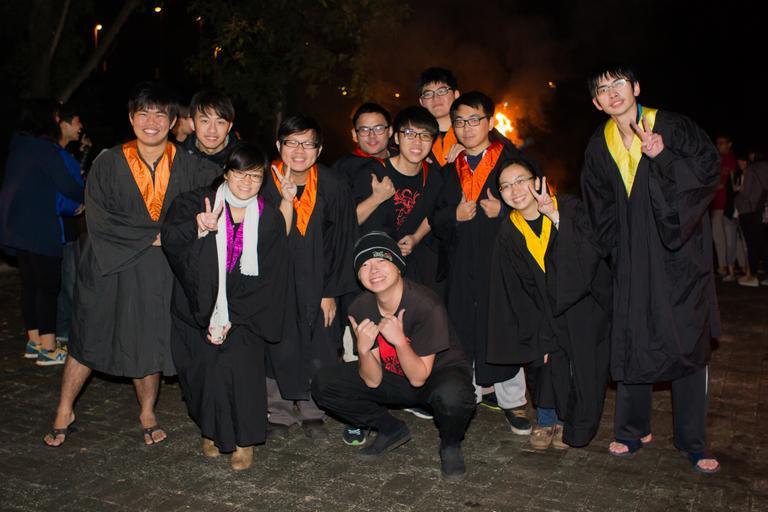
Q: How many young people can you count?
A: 11